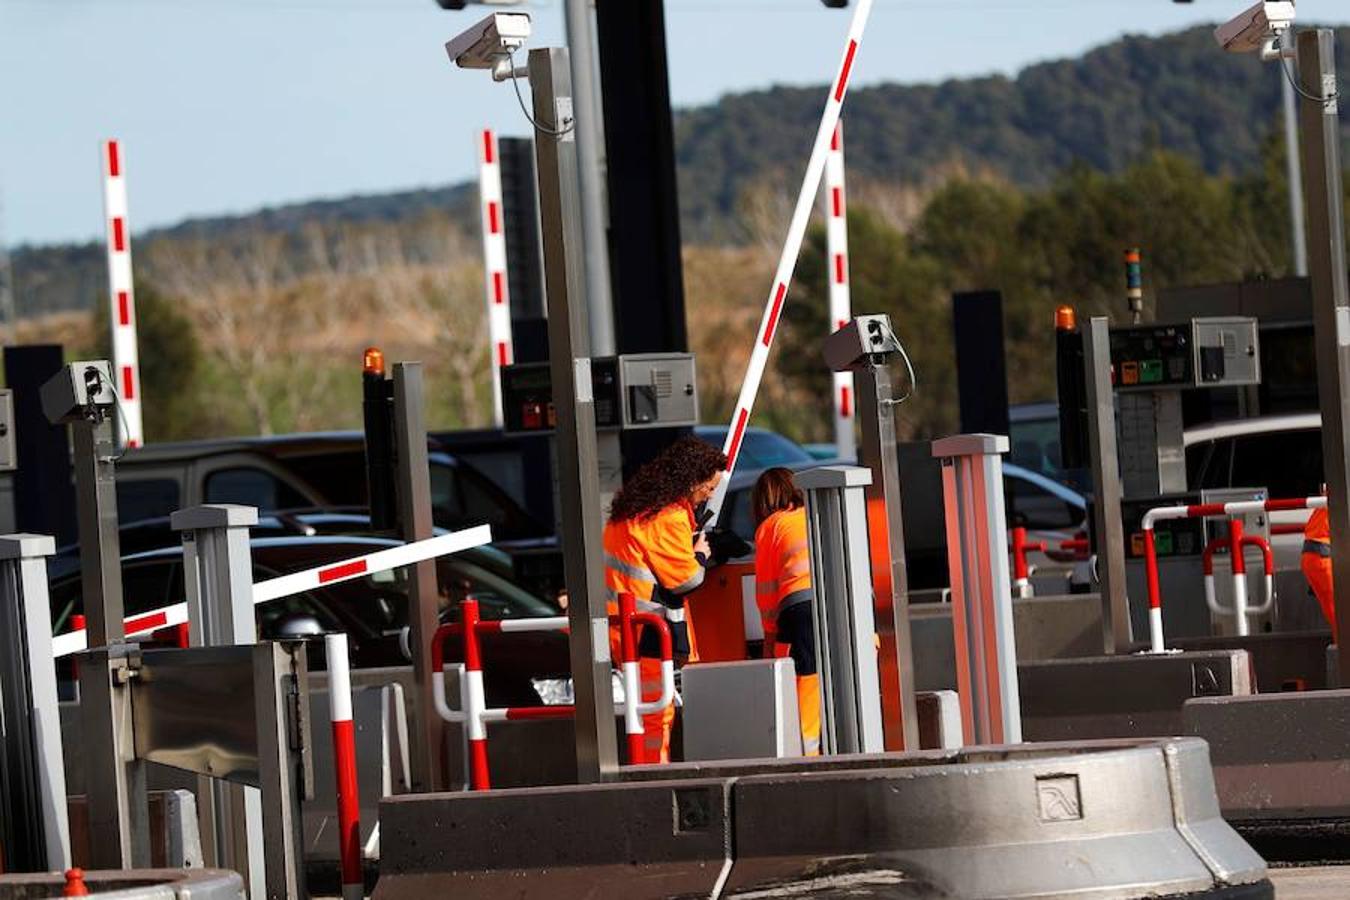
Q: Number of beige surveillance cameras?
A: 2